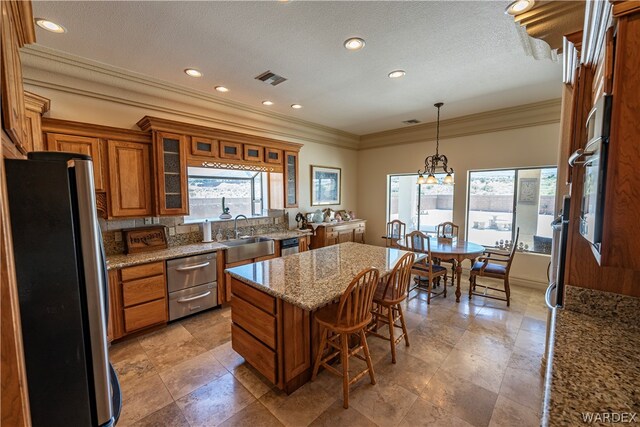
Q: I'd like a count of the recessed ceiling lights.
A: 8